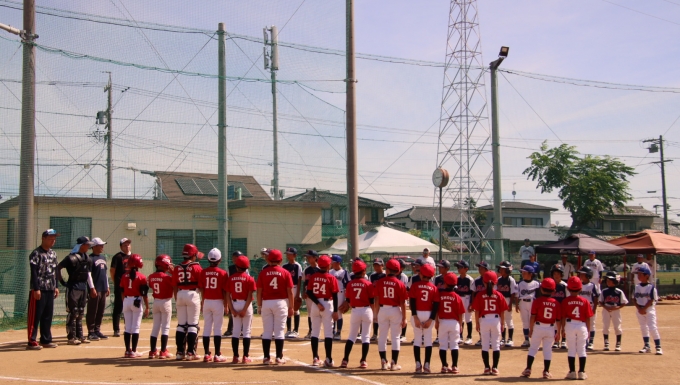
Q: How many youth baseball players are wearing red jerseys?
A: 14